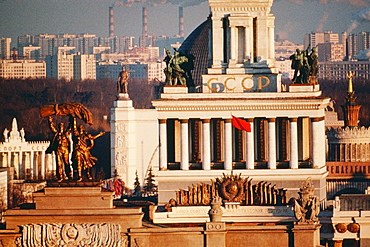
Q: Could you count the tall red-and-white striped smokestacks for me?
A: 3